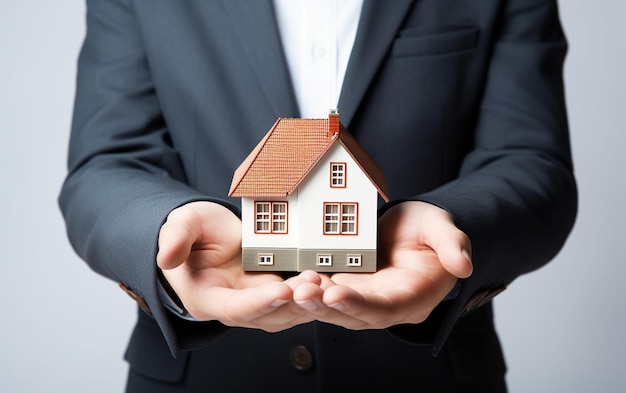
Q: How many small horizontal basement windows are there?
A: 3